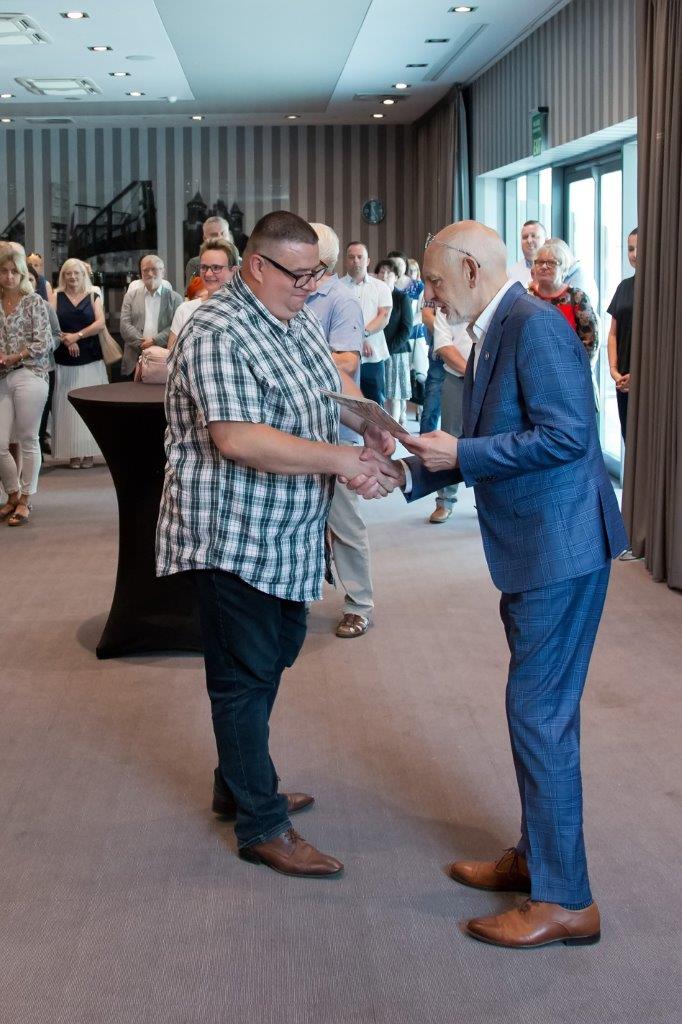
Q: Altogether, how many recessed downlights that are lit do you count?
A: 12